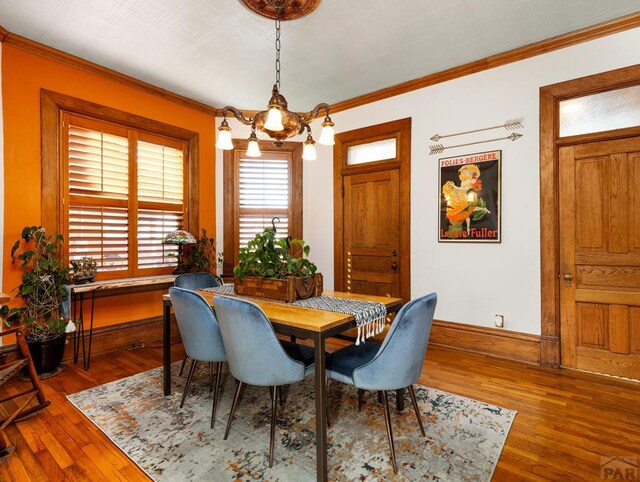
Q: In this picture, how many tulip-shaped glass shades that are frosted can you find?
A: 5